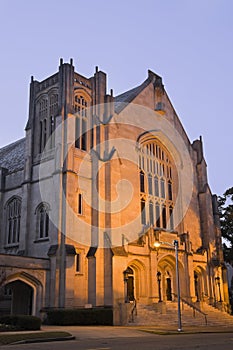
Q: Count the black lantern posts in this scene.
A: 4